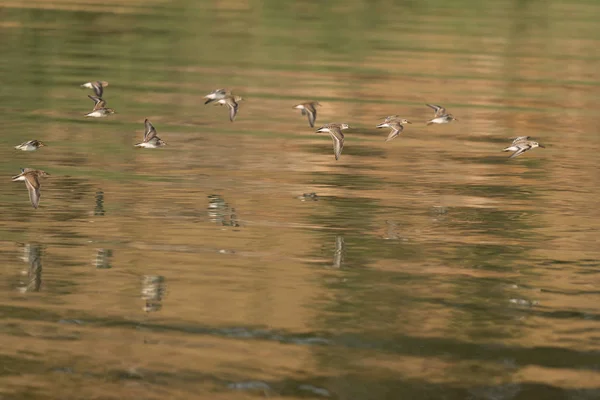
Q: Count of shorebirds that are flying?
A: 12